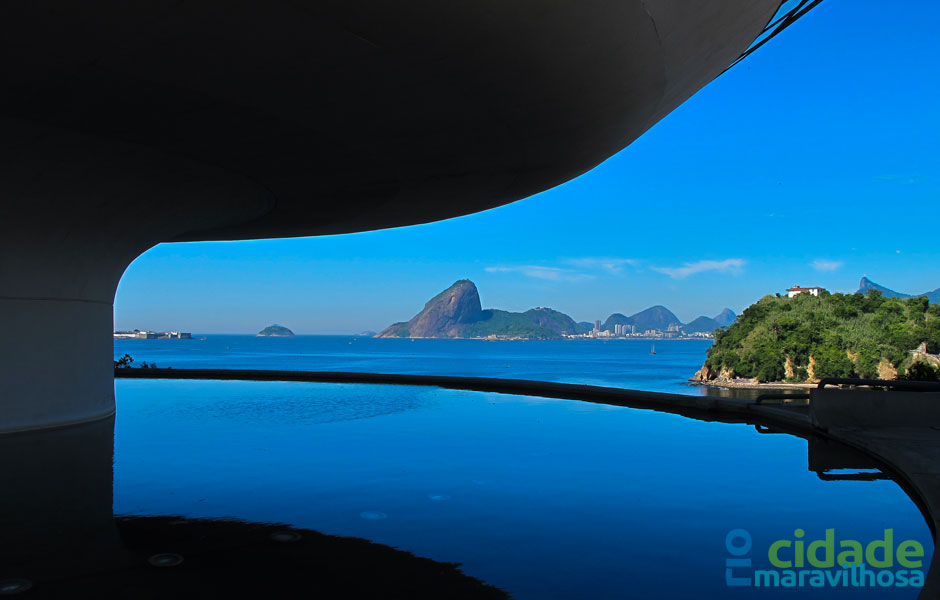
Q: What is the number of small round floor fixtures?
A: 5